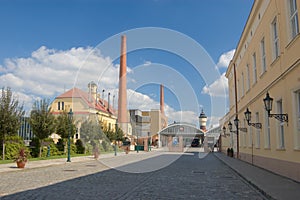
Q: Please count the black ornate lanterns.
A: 5